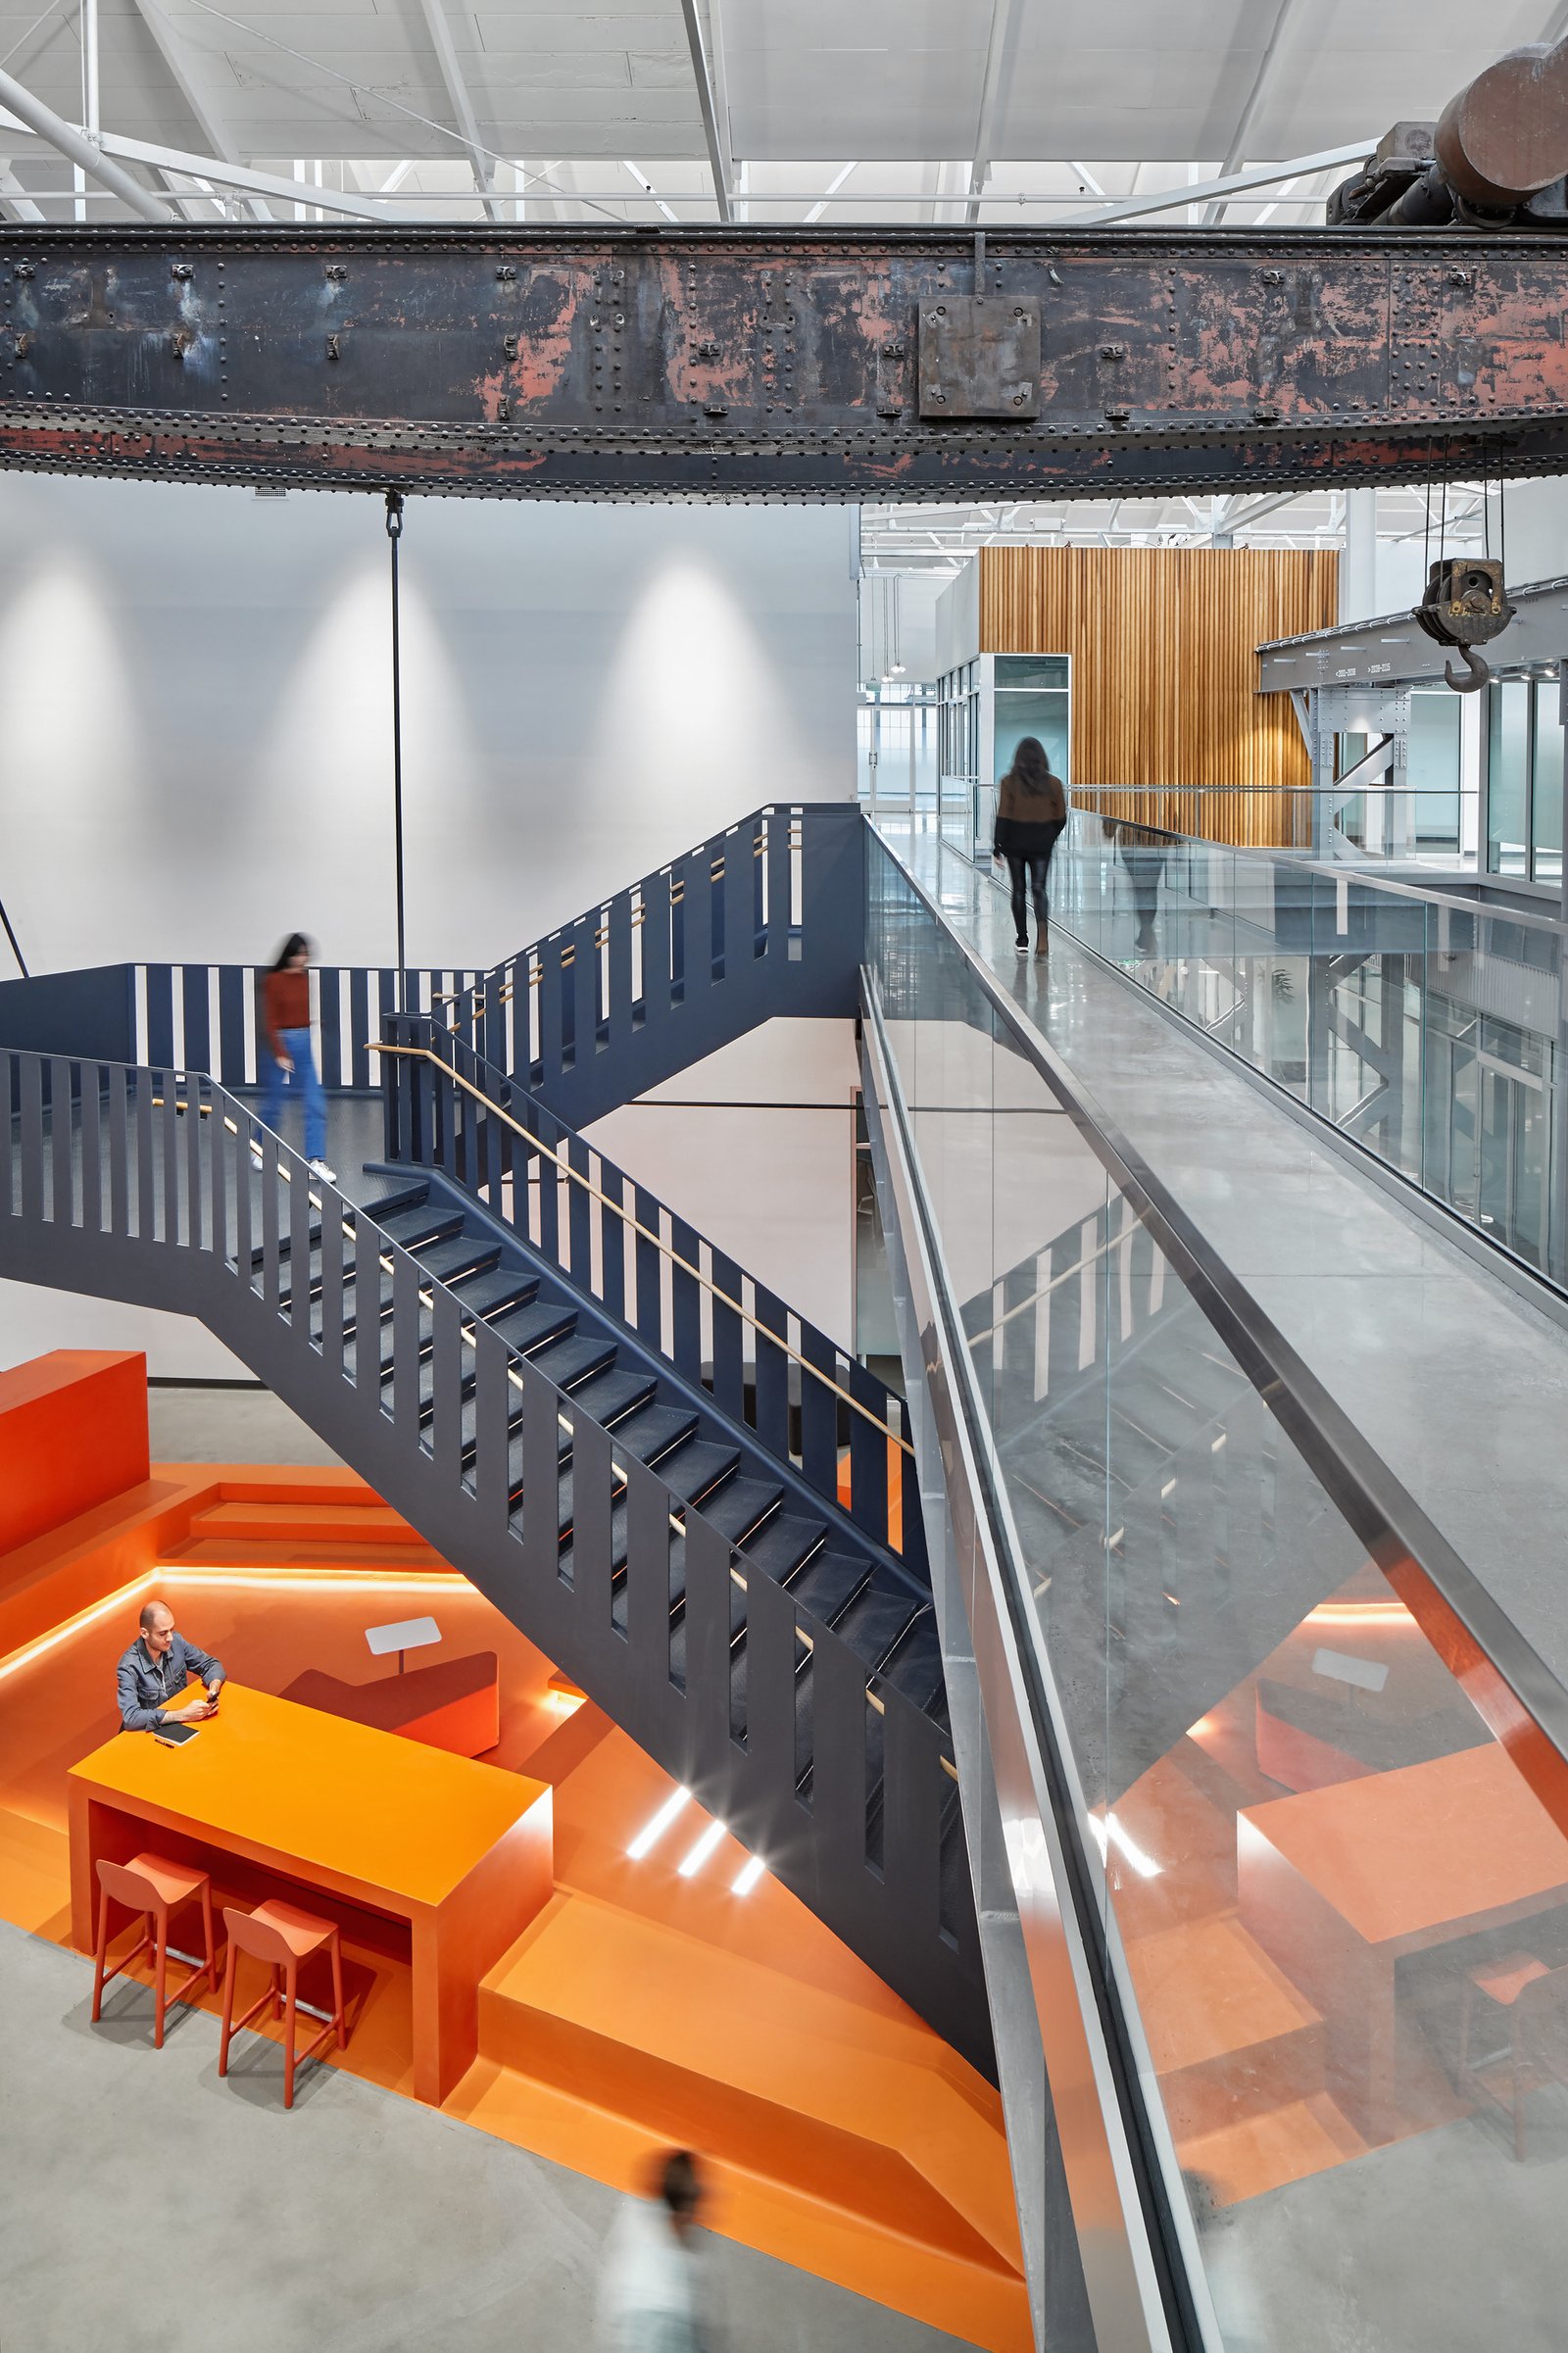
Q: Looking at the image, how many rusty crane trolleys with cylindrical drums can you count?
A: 1